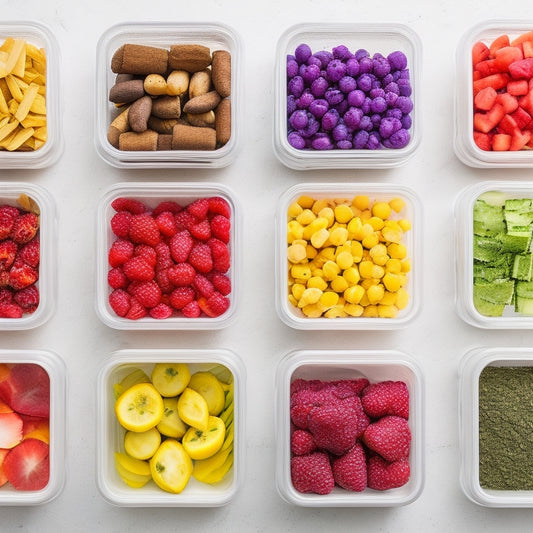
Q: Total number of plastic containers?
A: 12